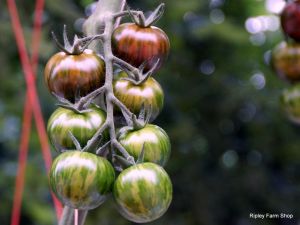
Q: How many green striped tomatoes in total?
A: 5